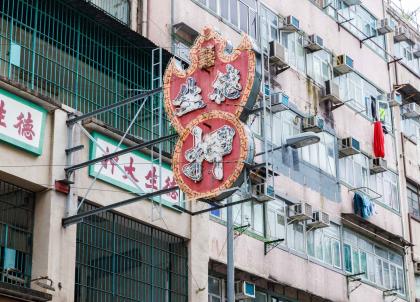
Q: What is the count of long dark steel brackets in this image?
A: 3